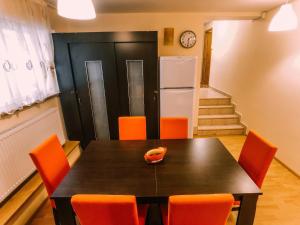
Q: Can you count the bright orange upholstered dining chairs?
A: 6